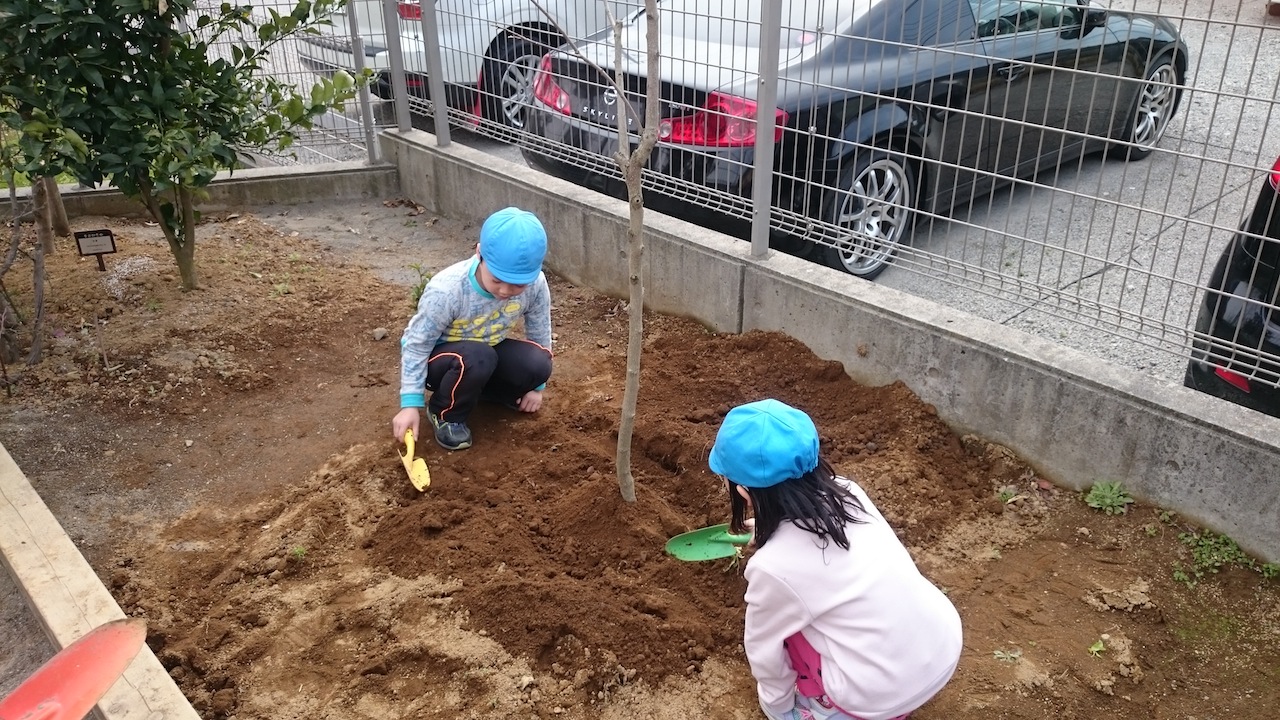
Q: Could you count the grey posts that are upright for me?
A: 4